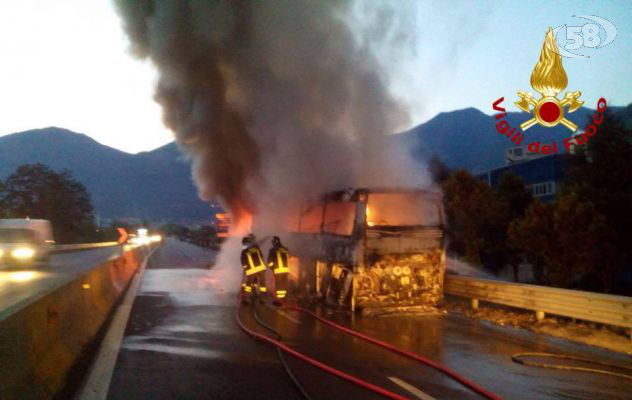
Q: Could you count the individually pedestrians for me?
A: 2